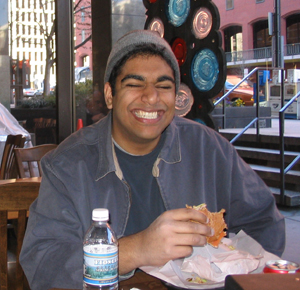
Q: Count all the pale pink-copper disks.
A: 3